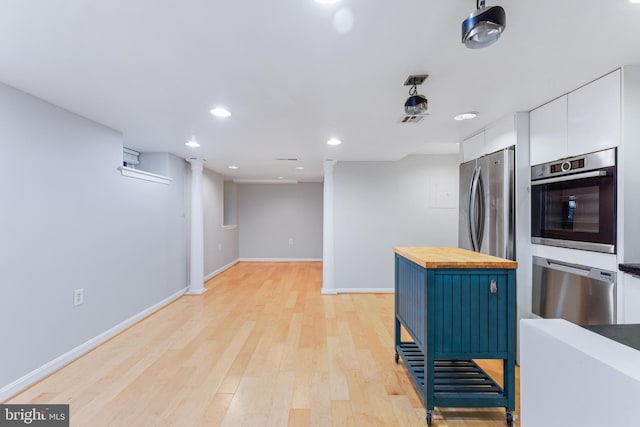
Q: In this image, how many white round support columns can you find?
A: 2